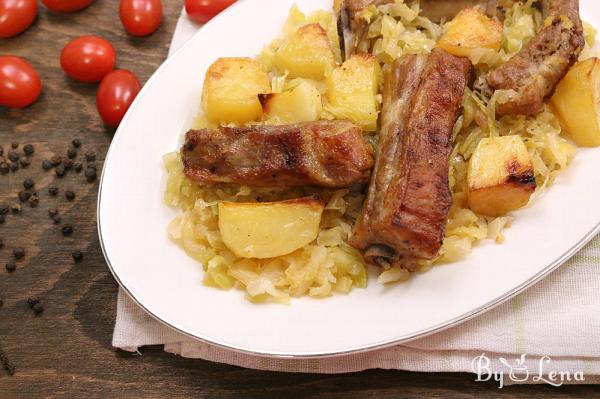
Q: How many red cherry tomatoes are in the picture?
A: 7